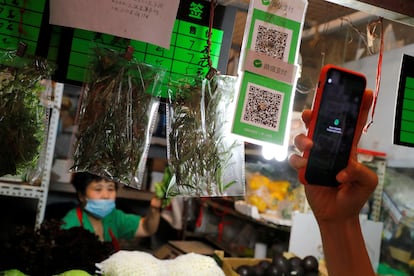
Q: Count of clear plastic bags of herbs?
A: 3